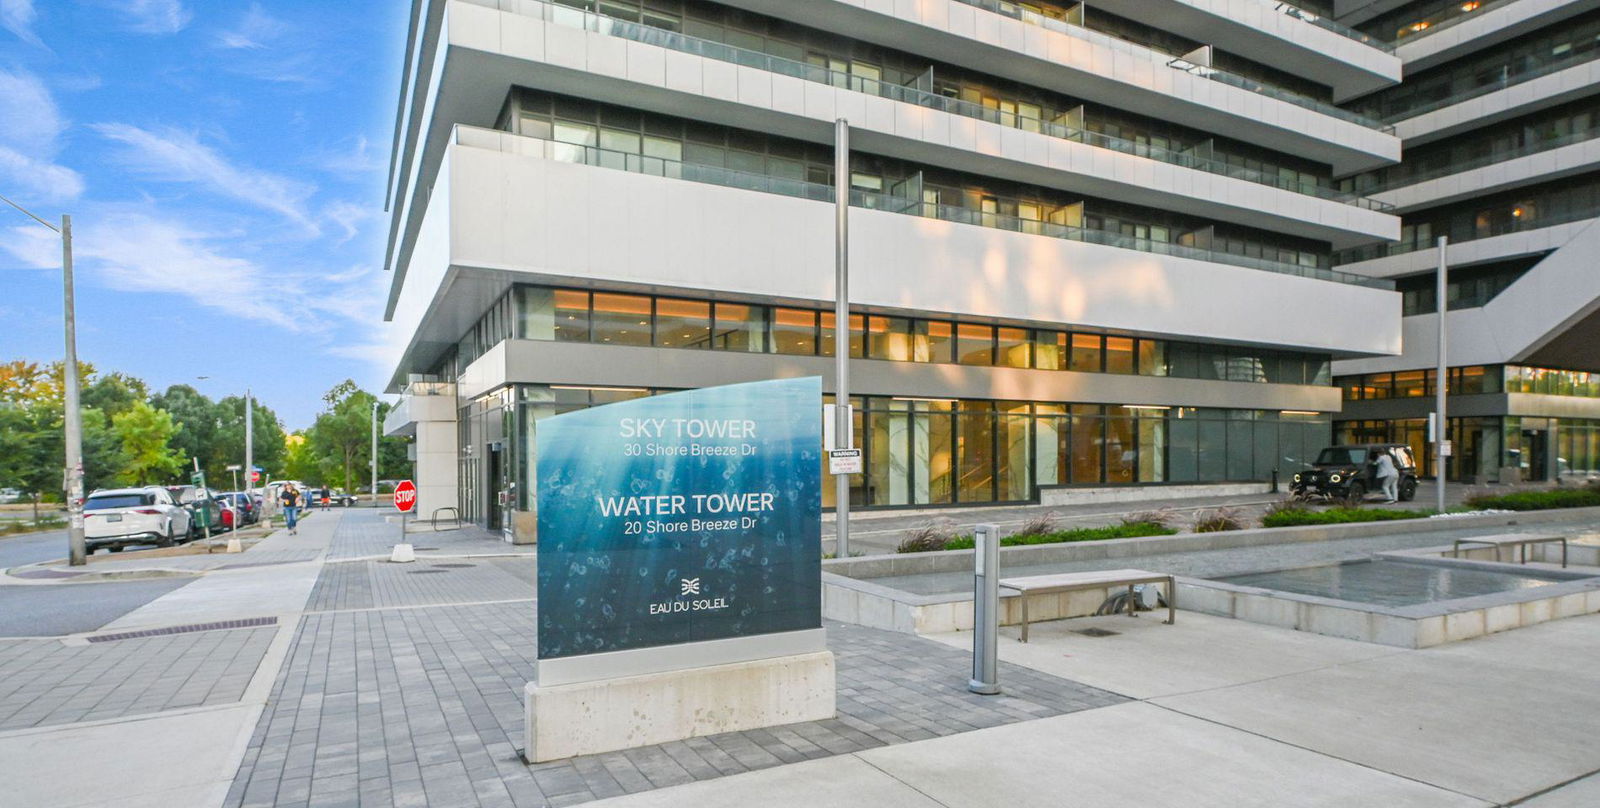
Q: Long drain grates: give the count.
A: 1